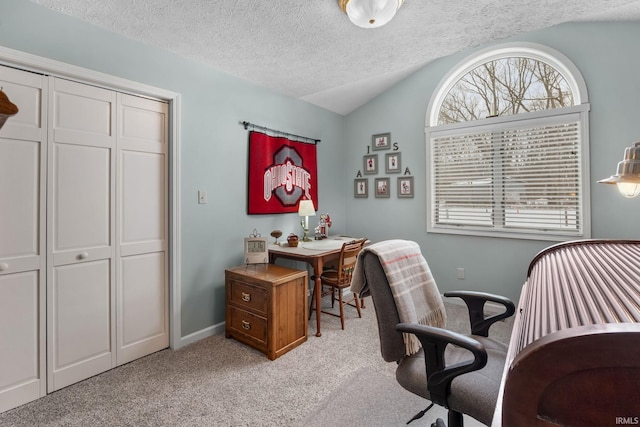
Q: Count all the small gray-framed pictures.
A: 6